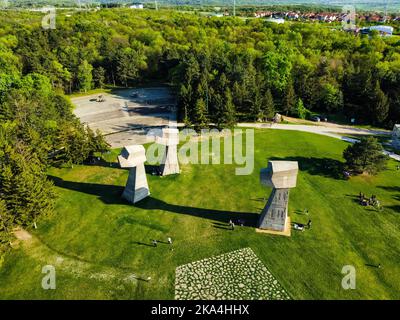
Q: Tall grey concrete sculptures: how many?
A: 3